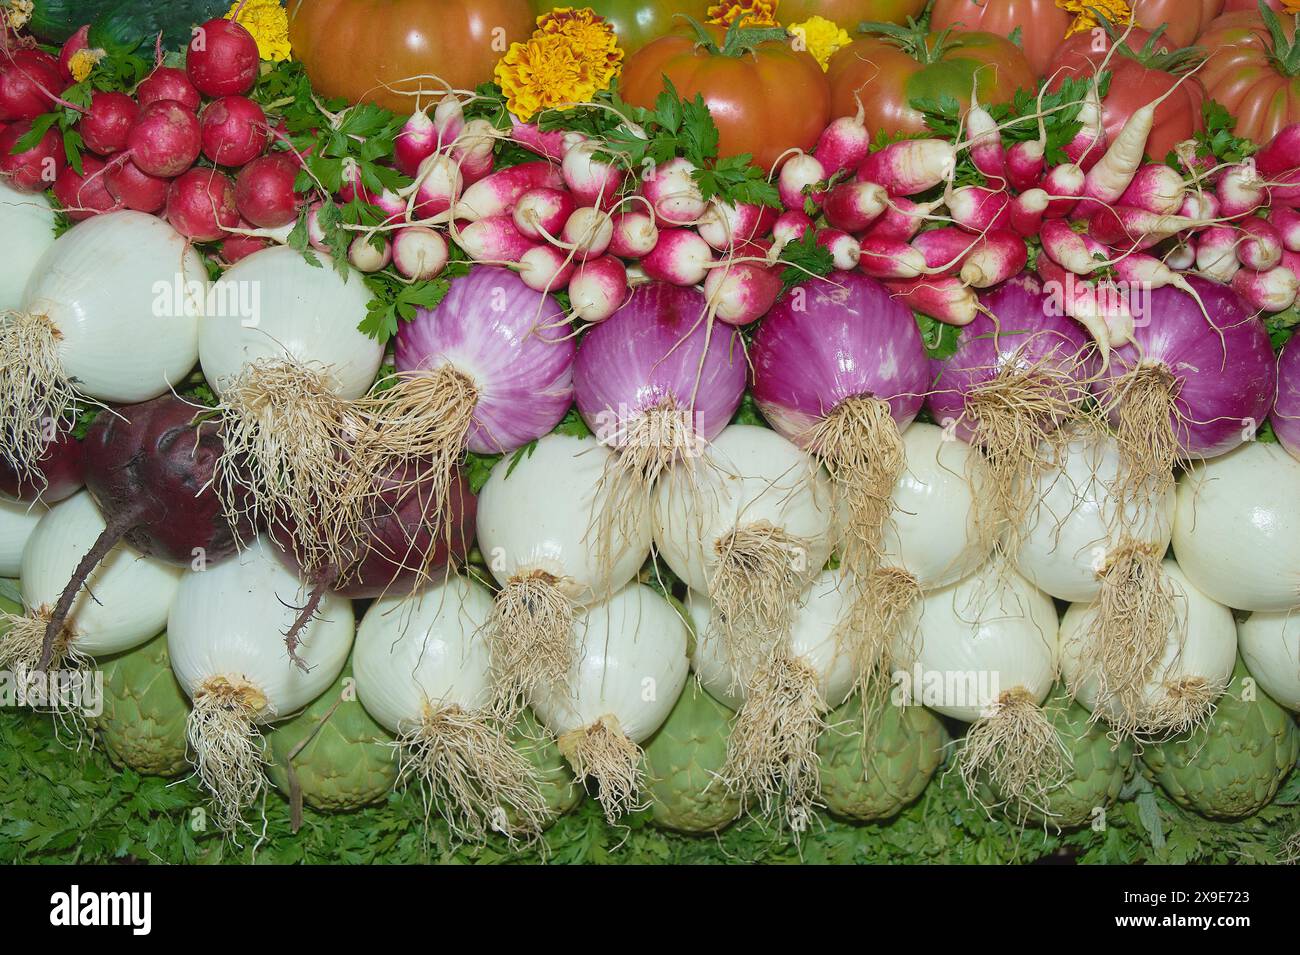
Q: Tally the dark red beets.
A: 3